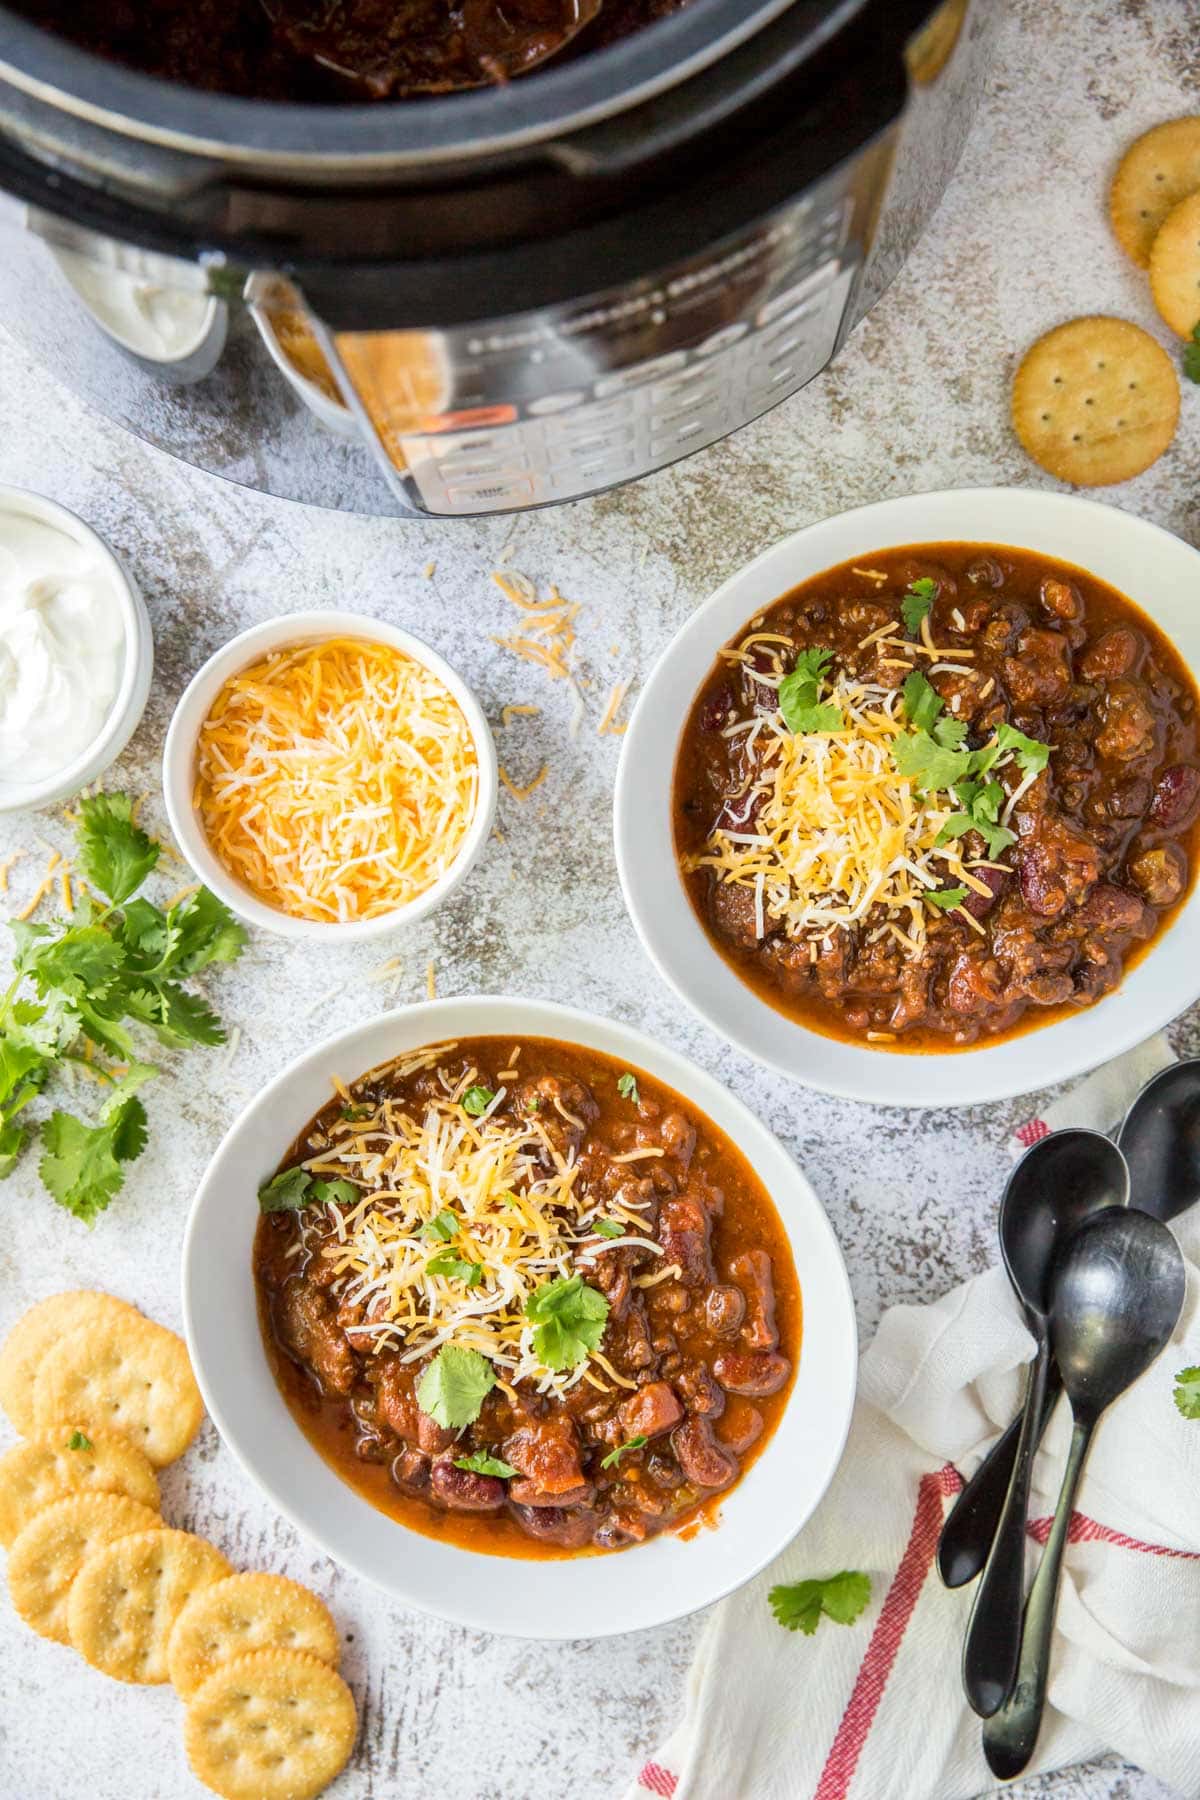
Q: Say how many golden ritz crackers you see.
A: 10